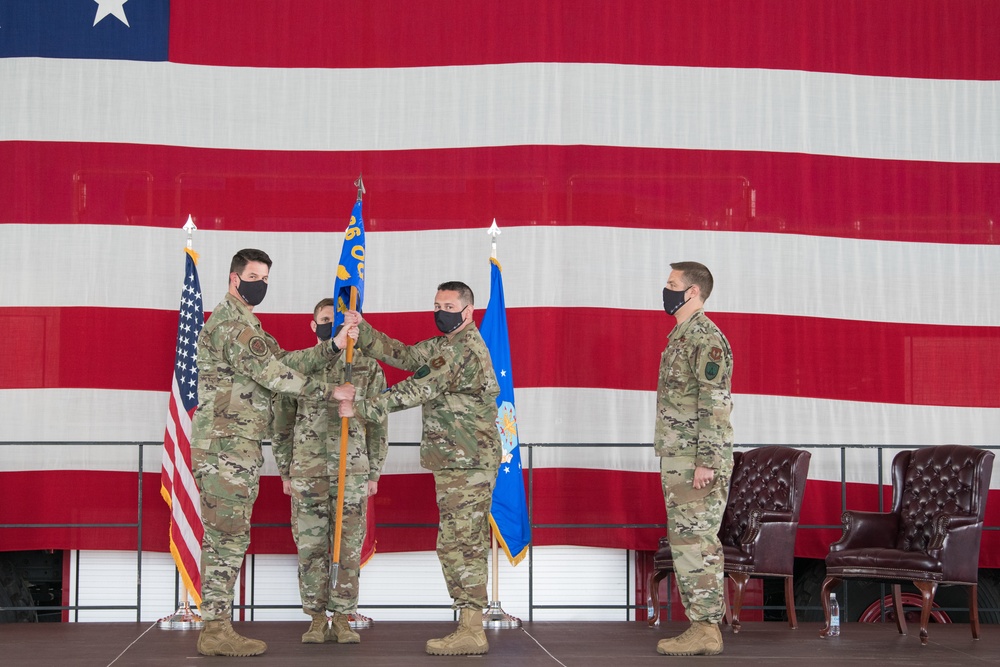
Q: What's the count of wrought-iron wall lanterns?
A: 0